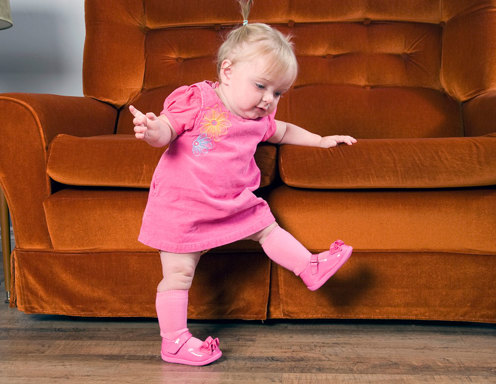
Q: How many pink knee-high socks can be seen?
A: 2